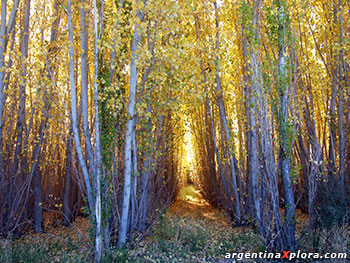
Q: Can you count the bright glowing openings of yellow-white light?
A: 1